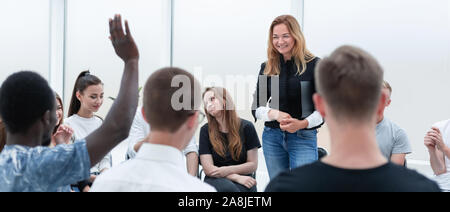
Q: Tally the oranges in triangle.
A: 0